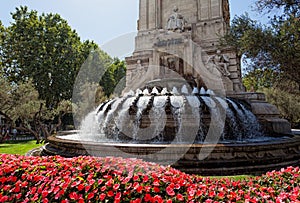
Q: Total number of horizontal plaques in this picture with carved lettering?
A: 1